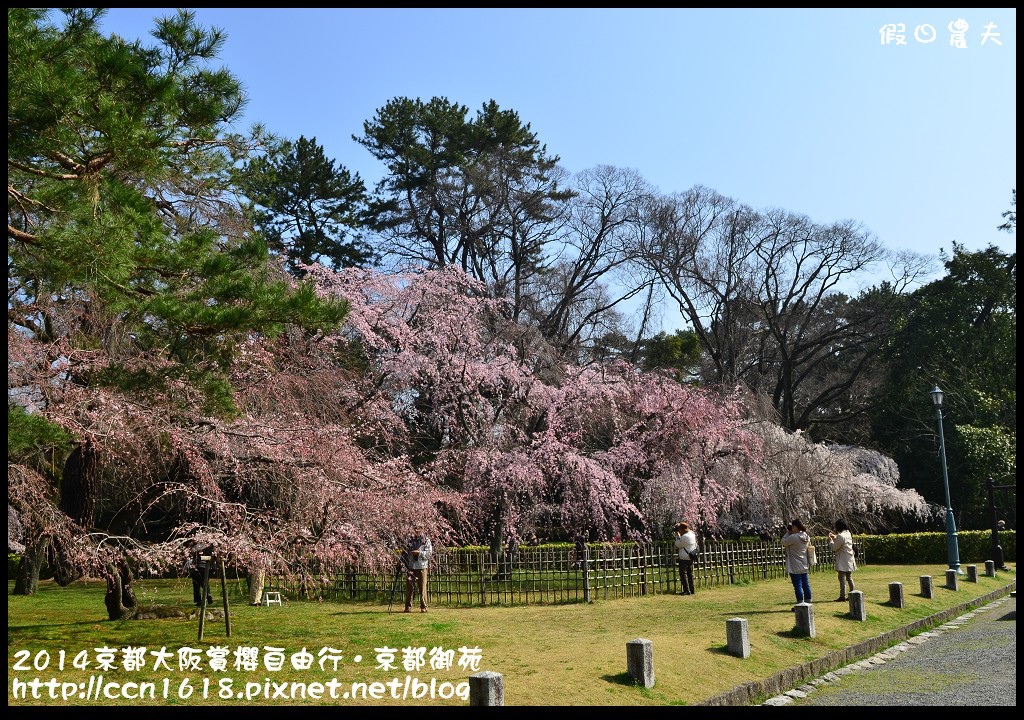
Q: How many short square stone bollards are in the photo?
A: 10